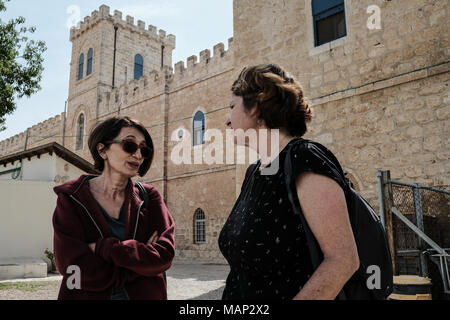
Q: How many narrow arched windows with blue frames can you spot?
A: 4